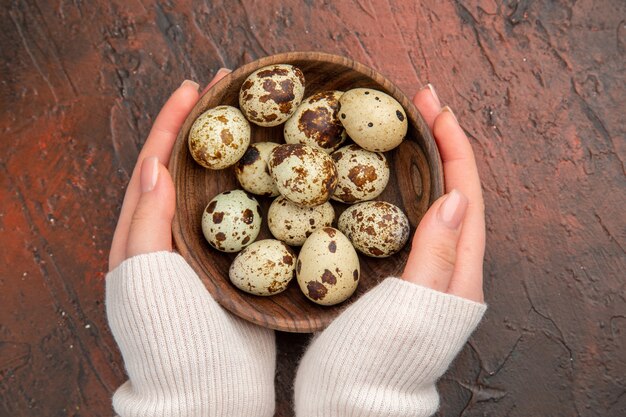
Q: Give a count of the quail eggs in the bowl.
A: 12